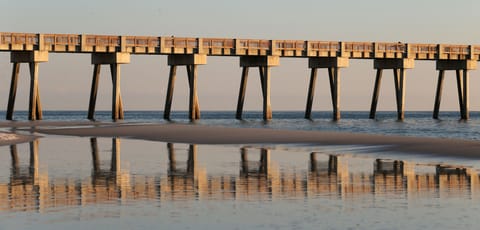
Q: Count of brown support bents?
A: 7